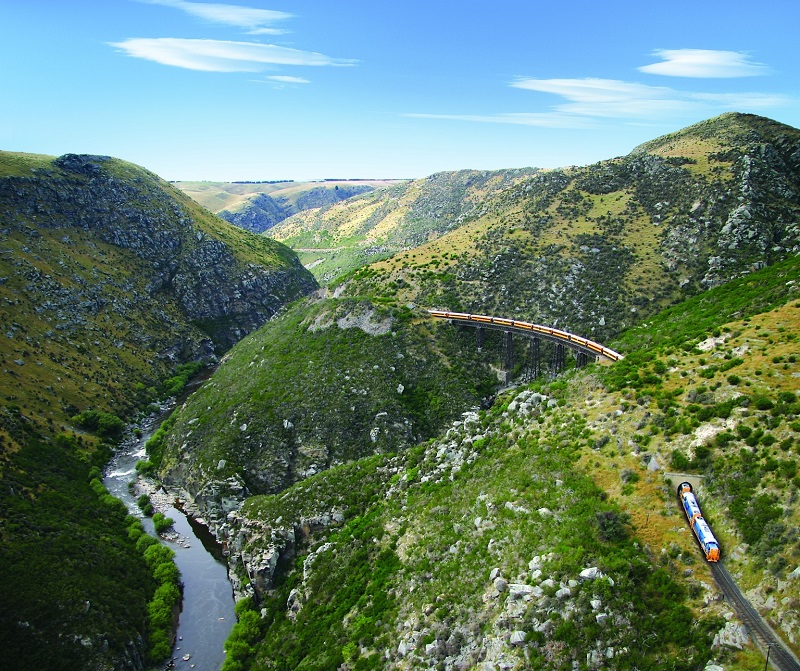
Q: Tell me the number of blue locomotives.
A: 2